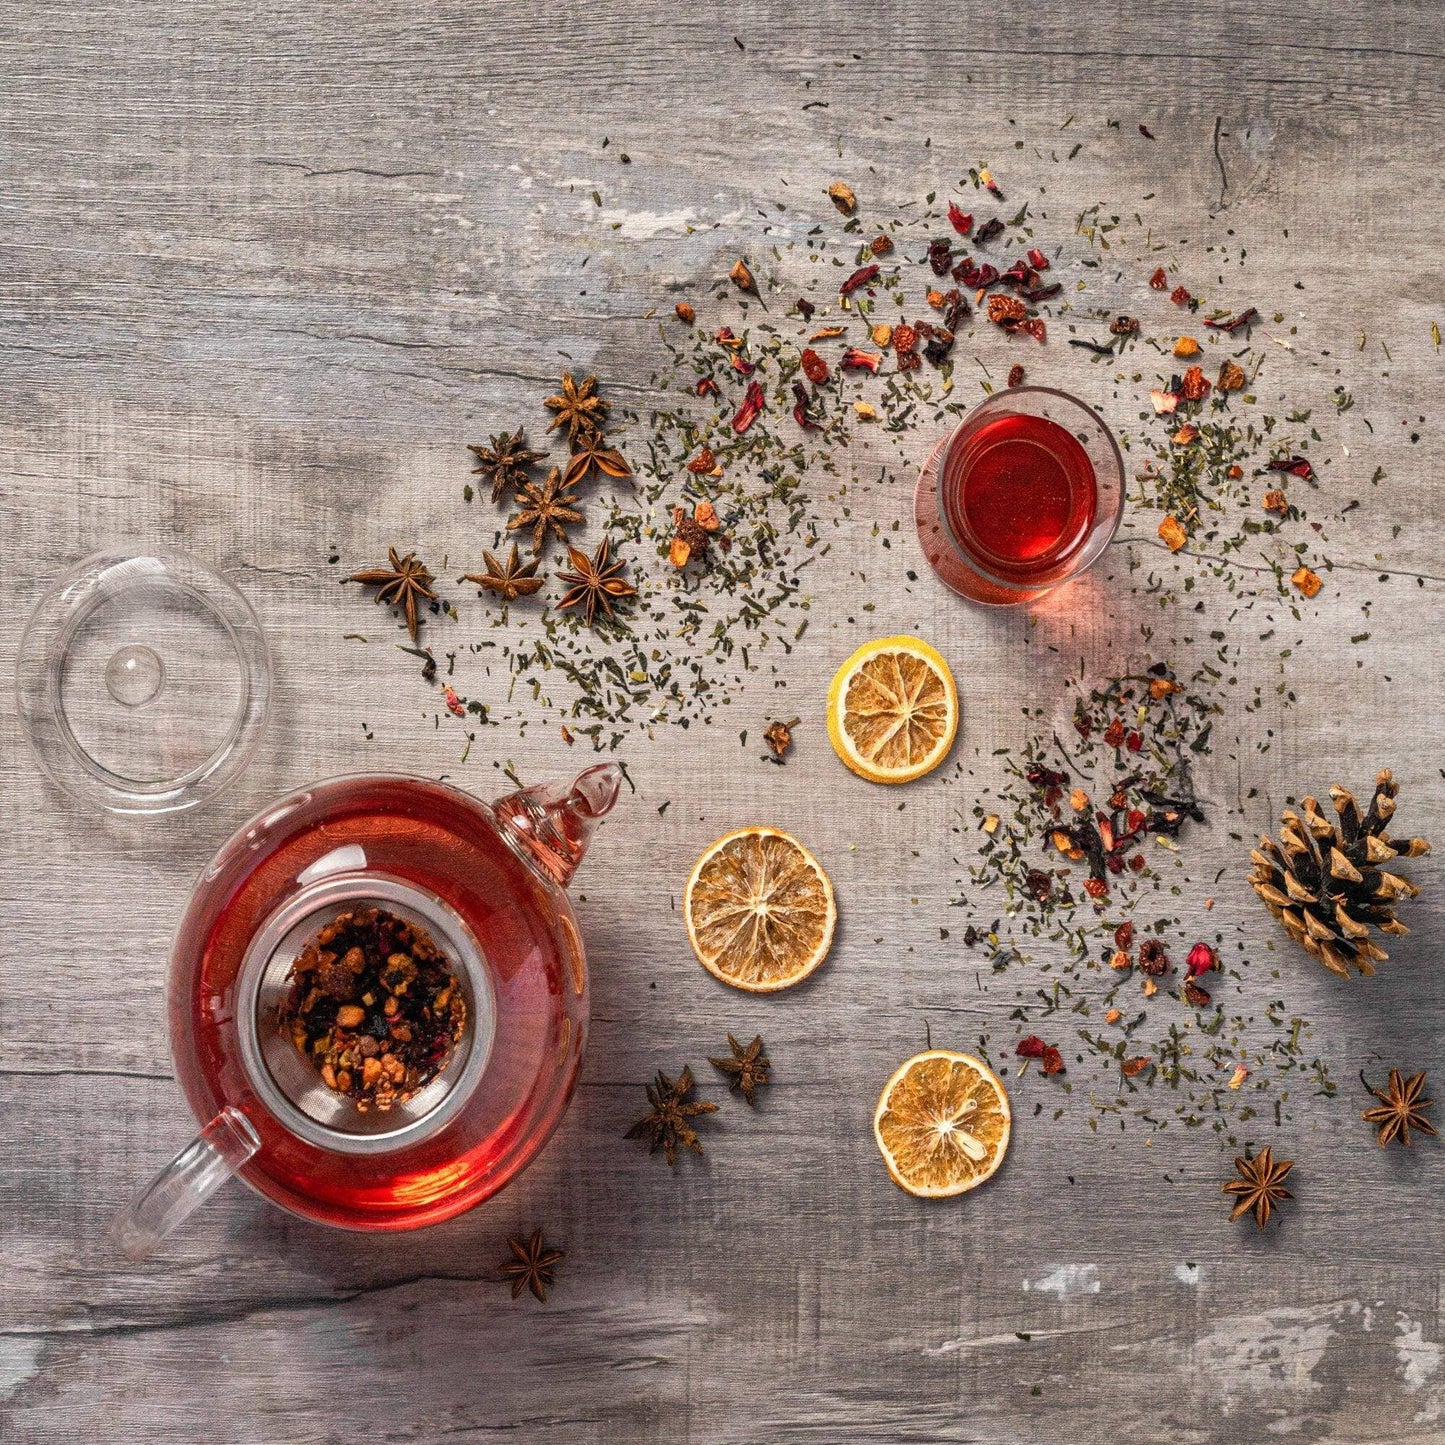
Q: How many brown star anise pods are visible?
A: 12